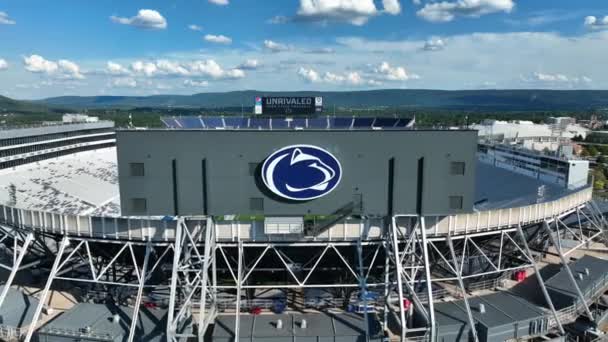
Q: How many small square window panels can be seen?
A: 6